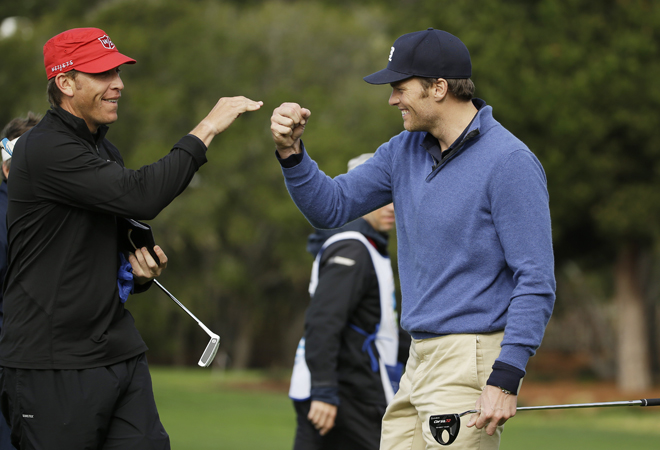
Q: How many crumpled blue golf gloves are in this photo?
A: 1